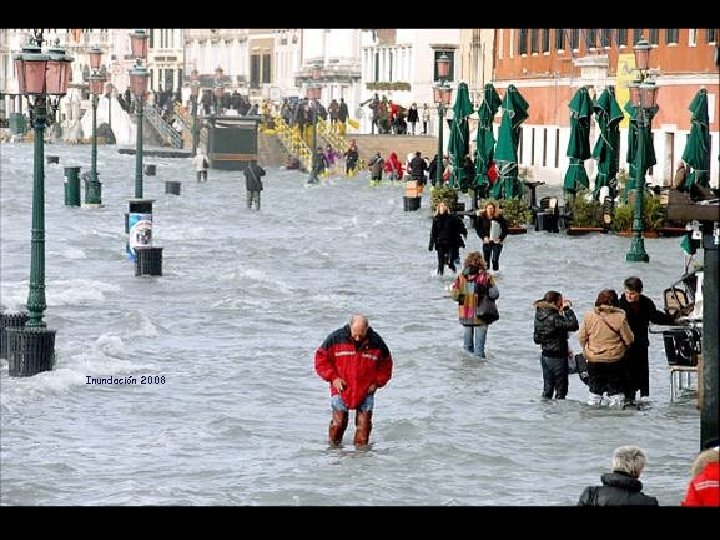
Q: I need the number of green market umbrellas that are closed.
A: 7